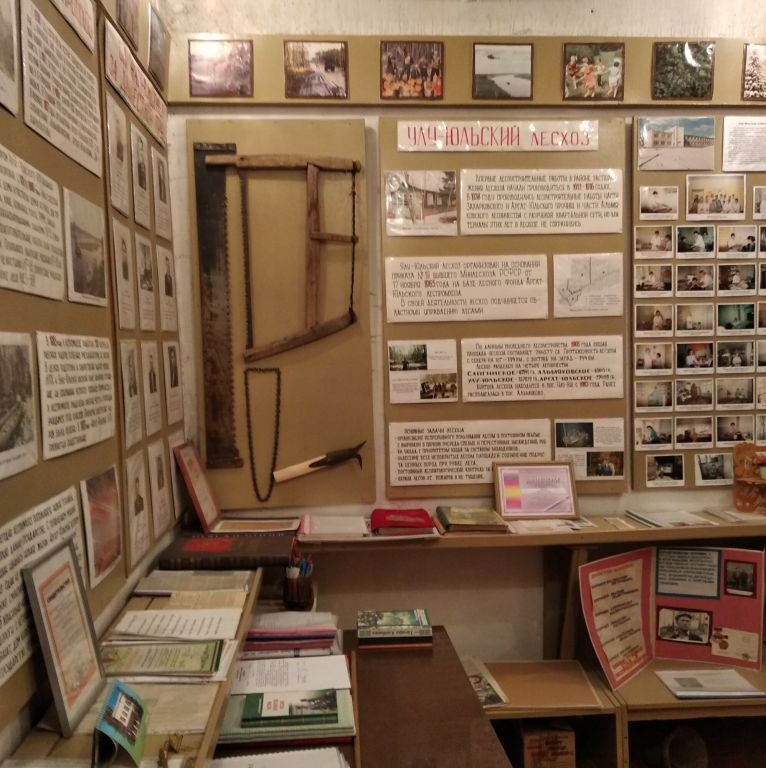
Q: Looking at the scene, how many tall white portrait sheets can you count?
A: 12